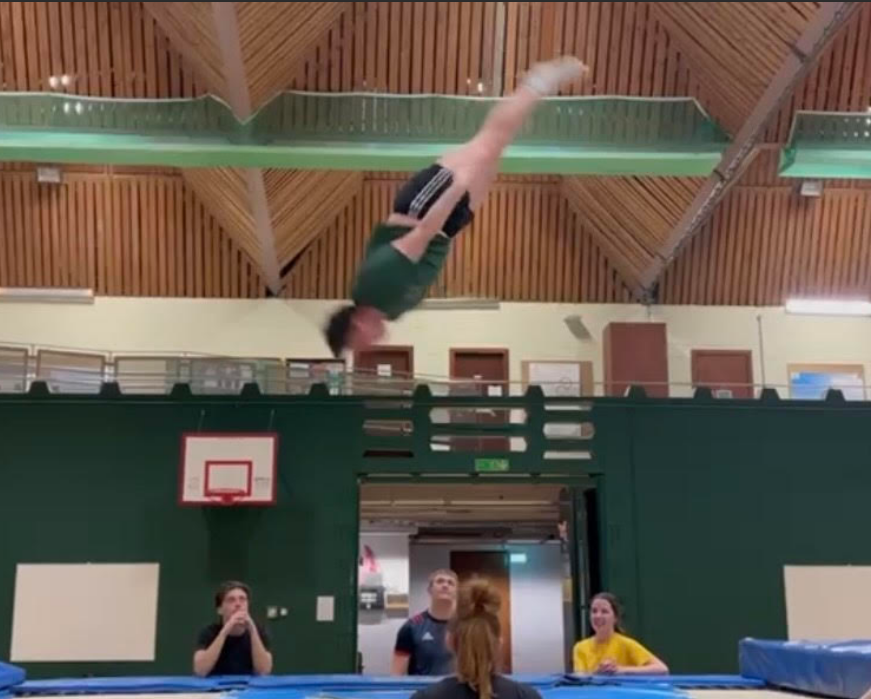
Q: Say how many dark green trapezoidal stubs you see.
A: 11